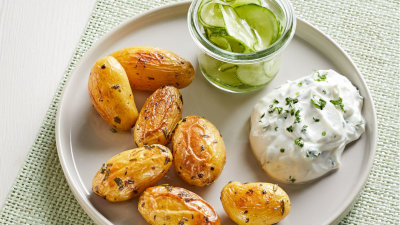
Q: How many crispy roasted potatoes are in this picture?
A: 7